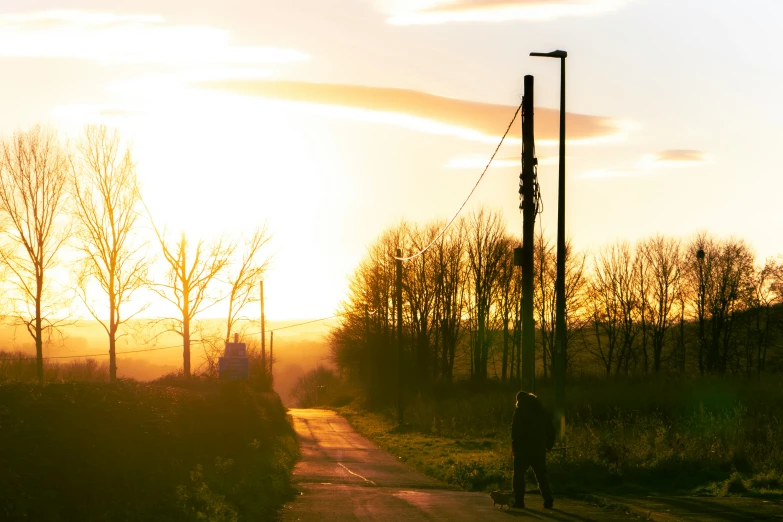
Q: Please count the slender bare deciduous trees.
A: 4